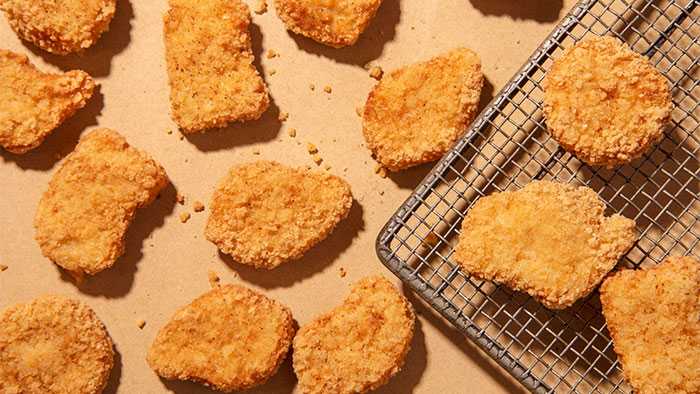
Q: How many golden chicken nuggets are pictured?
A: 13